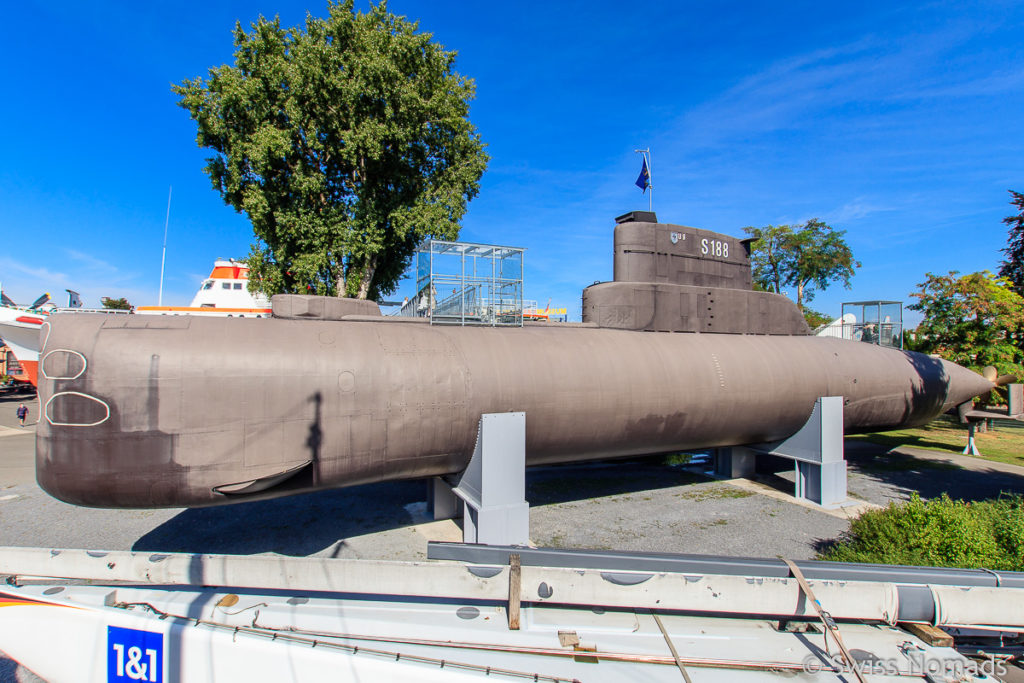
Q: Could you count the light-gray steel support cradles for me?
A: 2